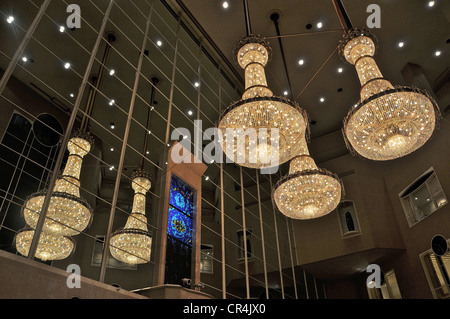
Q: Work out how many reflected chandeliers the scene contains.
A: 3